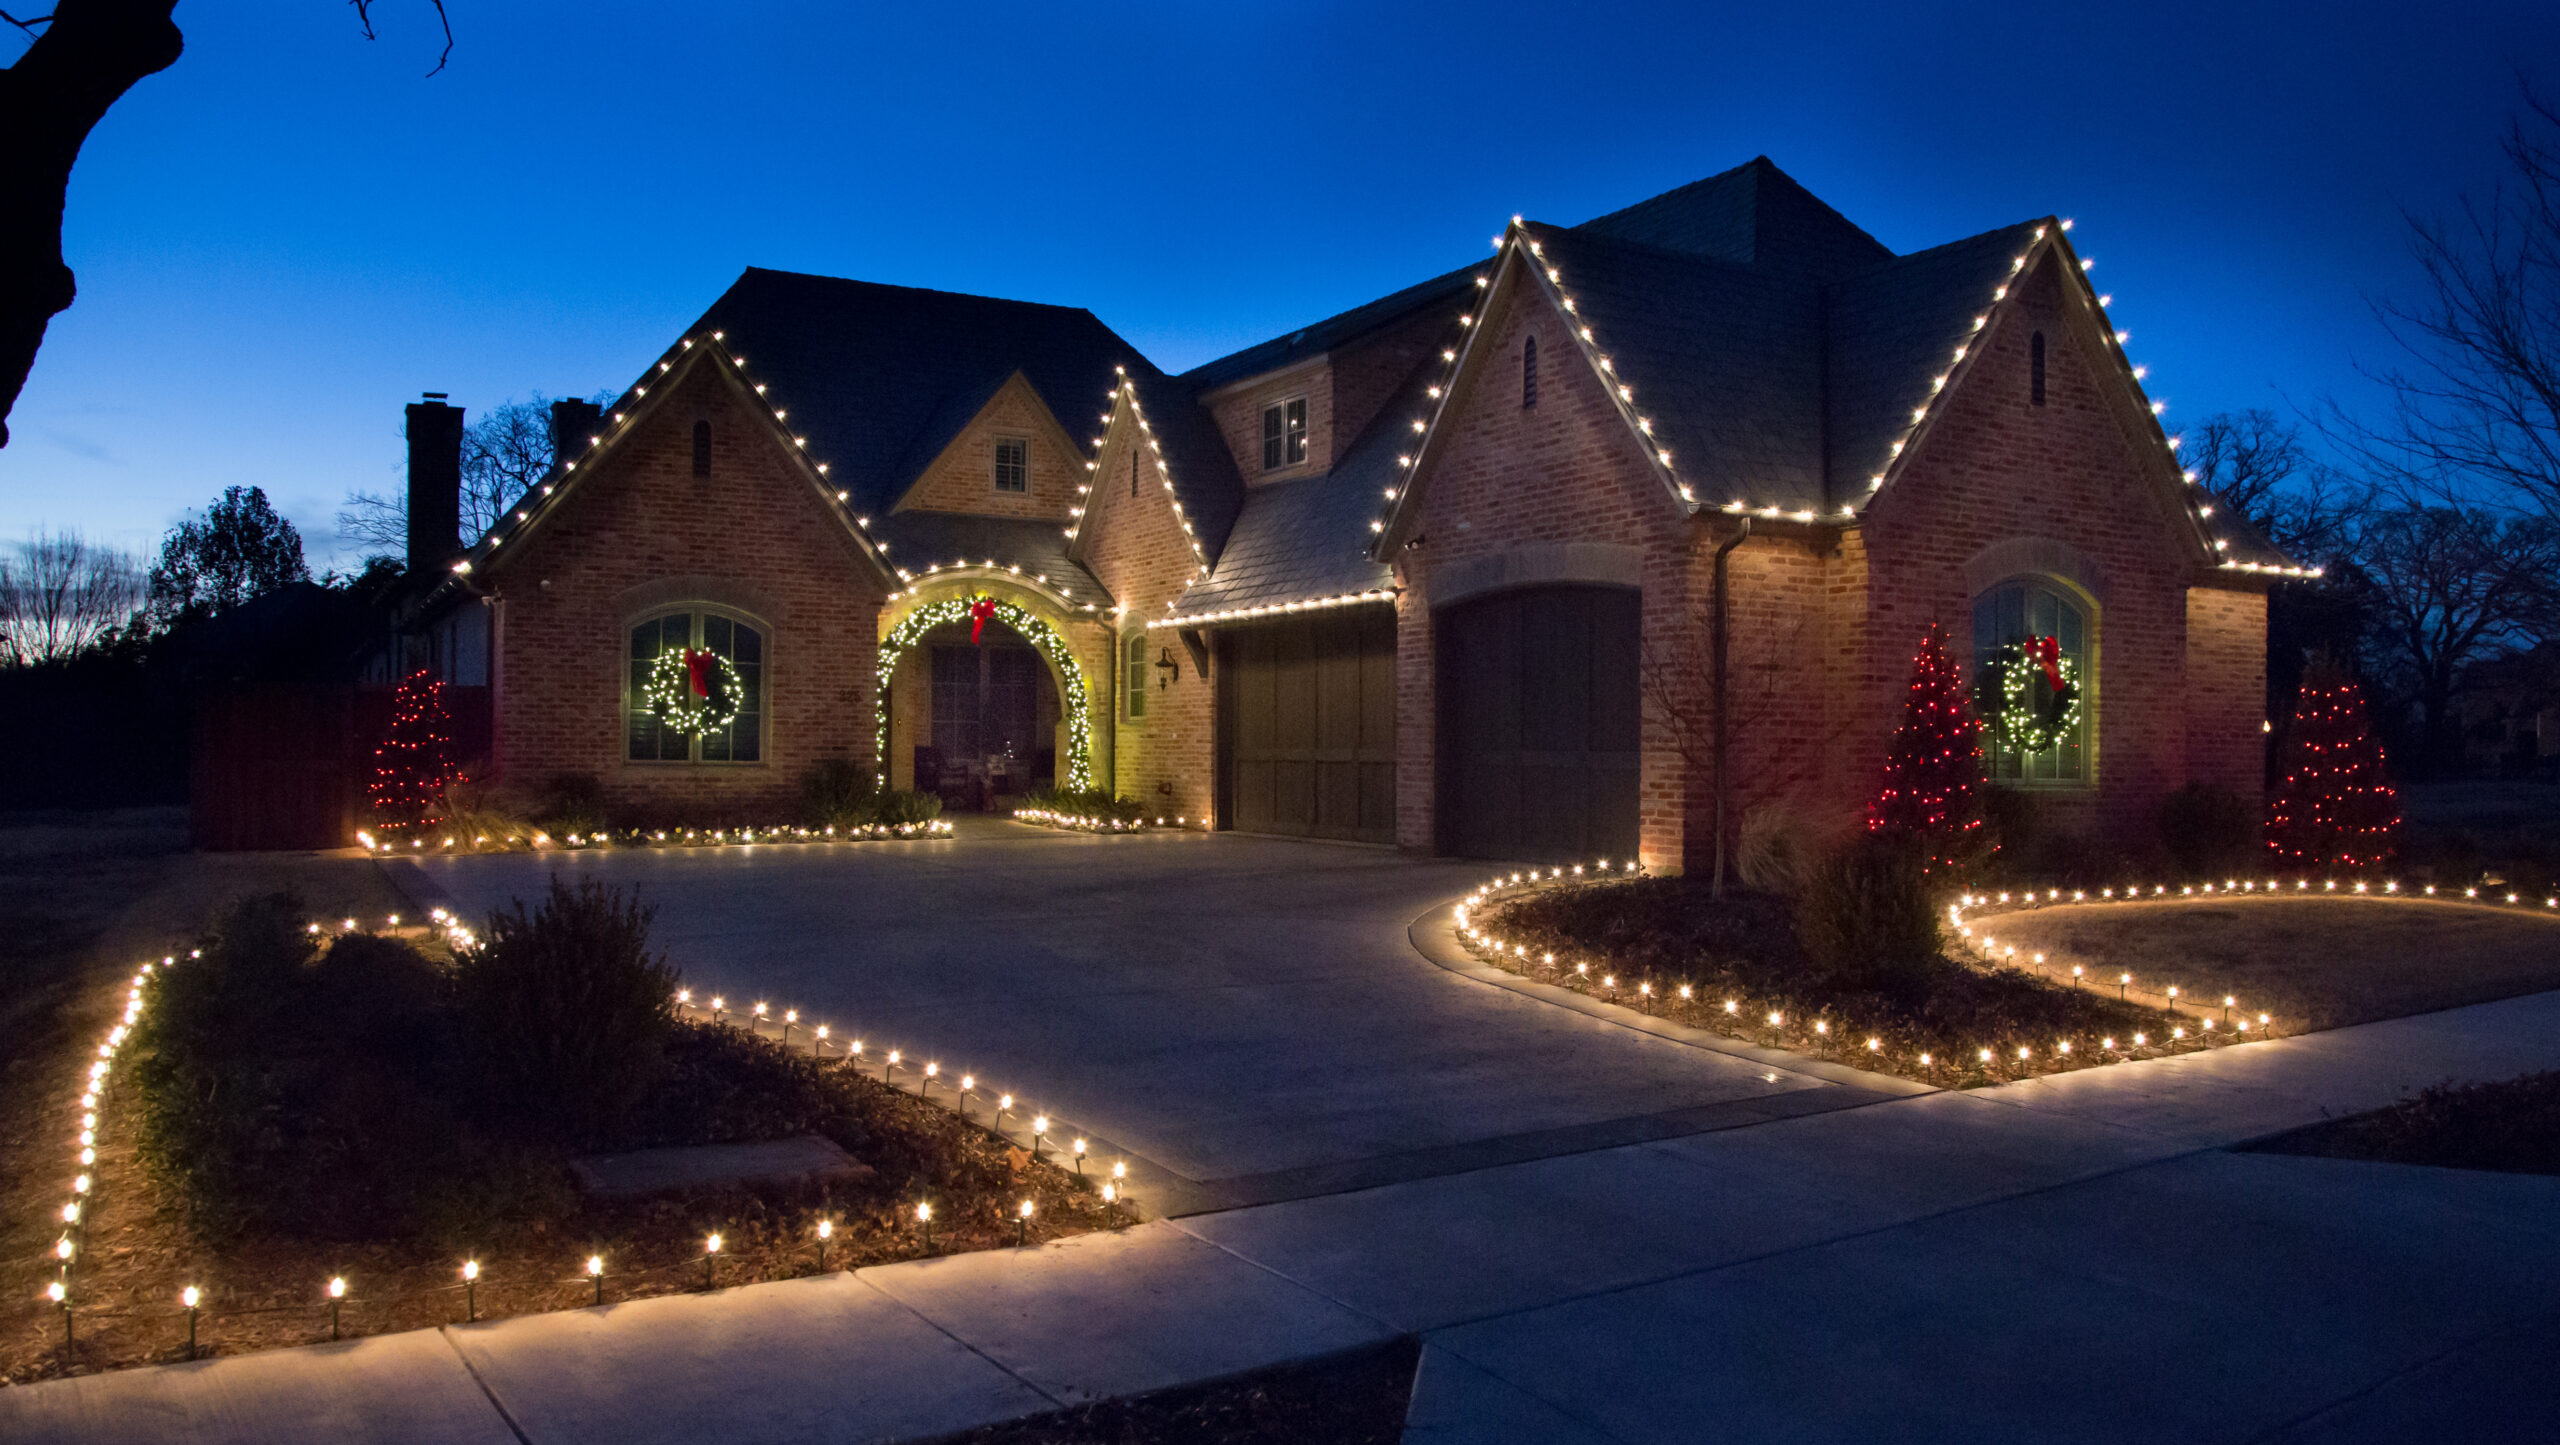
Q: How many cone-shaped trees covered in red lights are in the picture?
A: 3